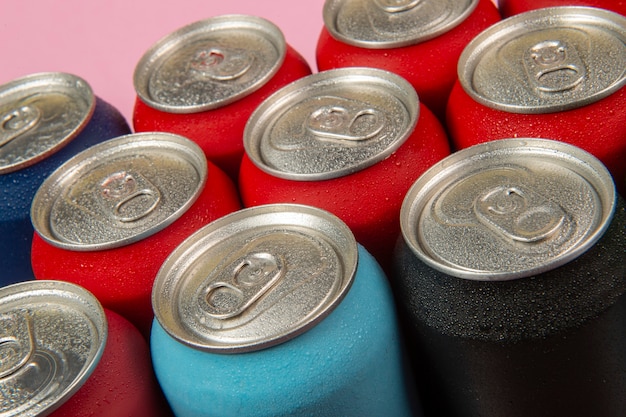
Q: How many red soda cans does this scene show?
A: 7